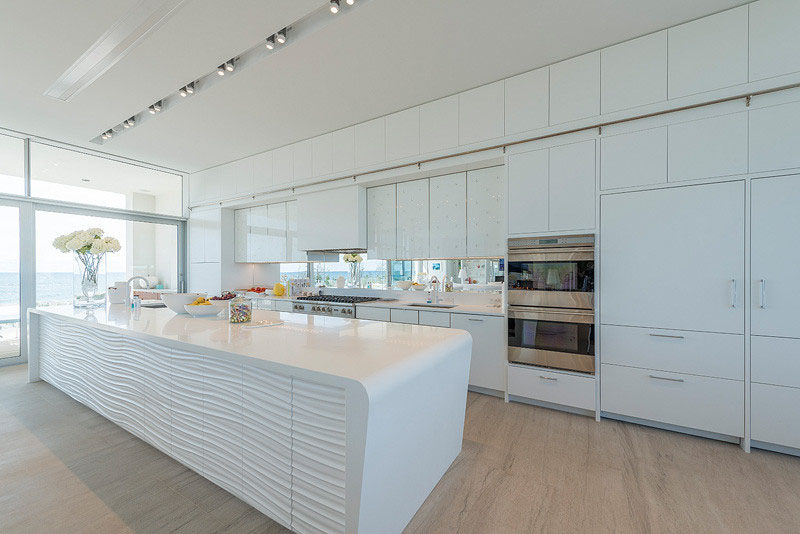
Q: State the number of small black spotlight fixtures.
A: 14